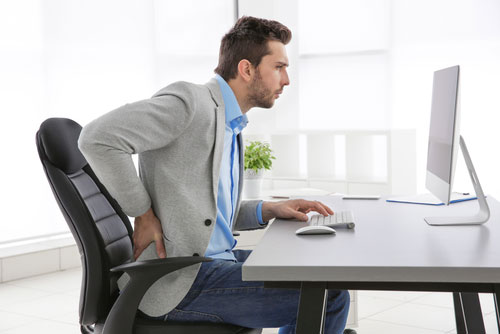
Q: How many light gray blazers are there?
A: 1